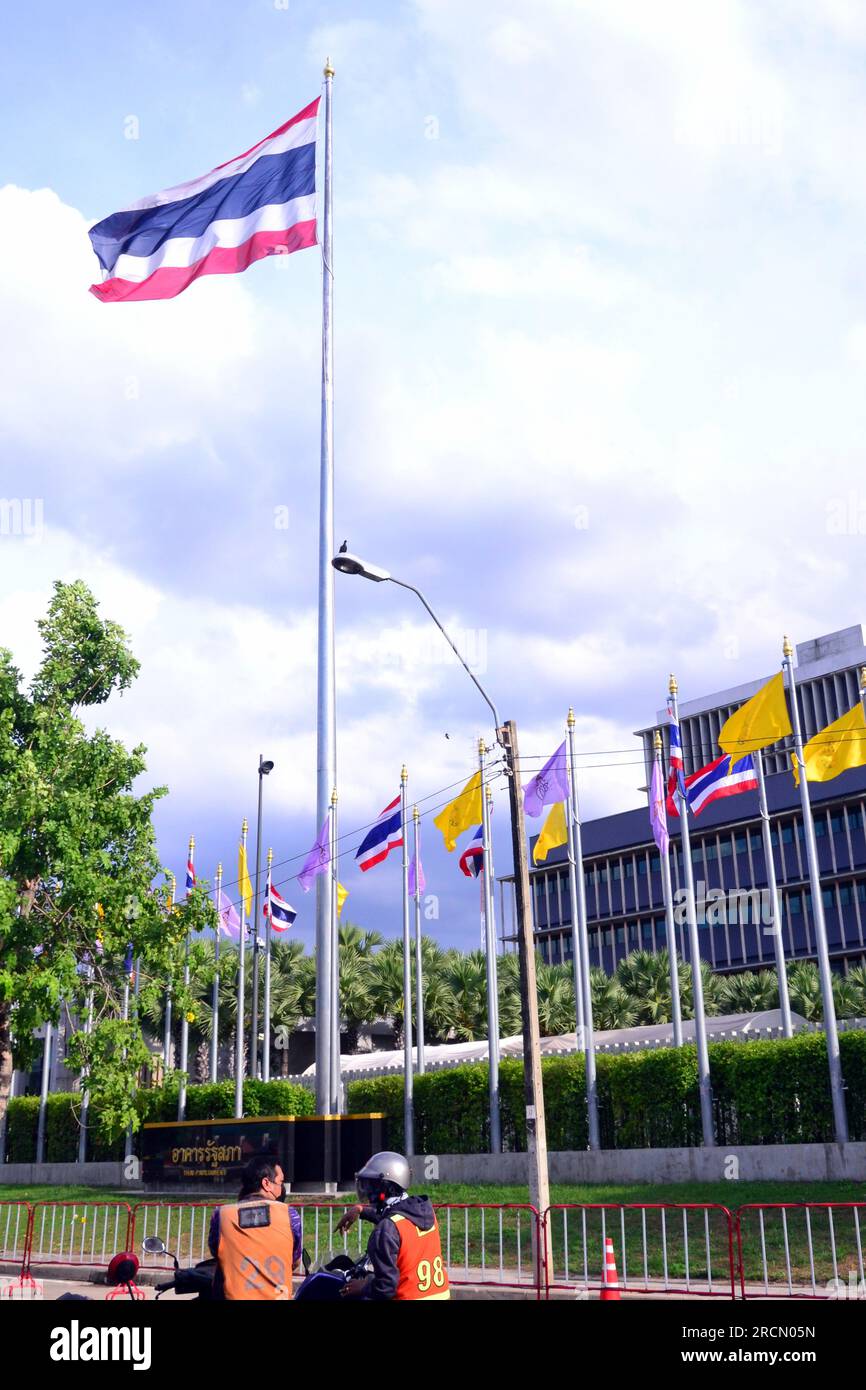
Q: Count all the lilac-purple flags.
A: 5